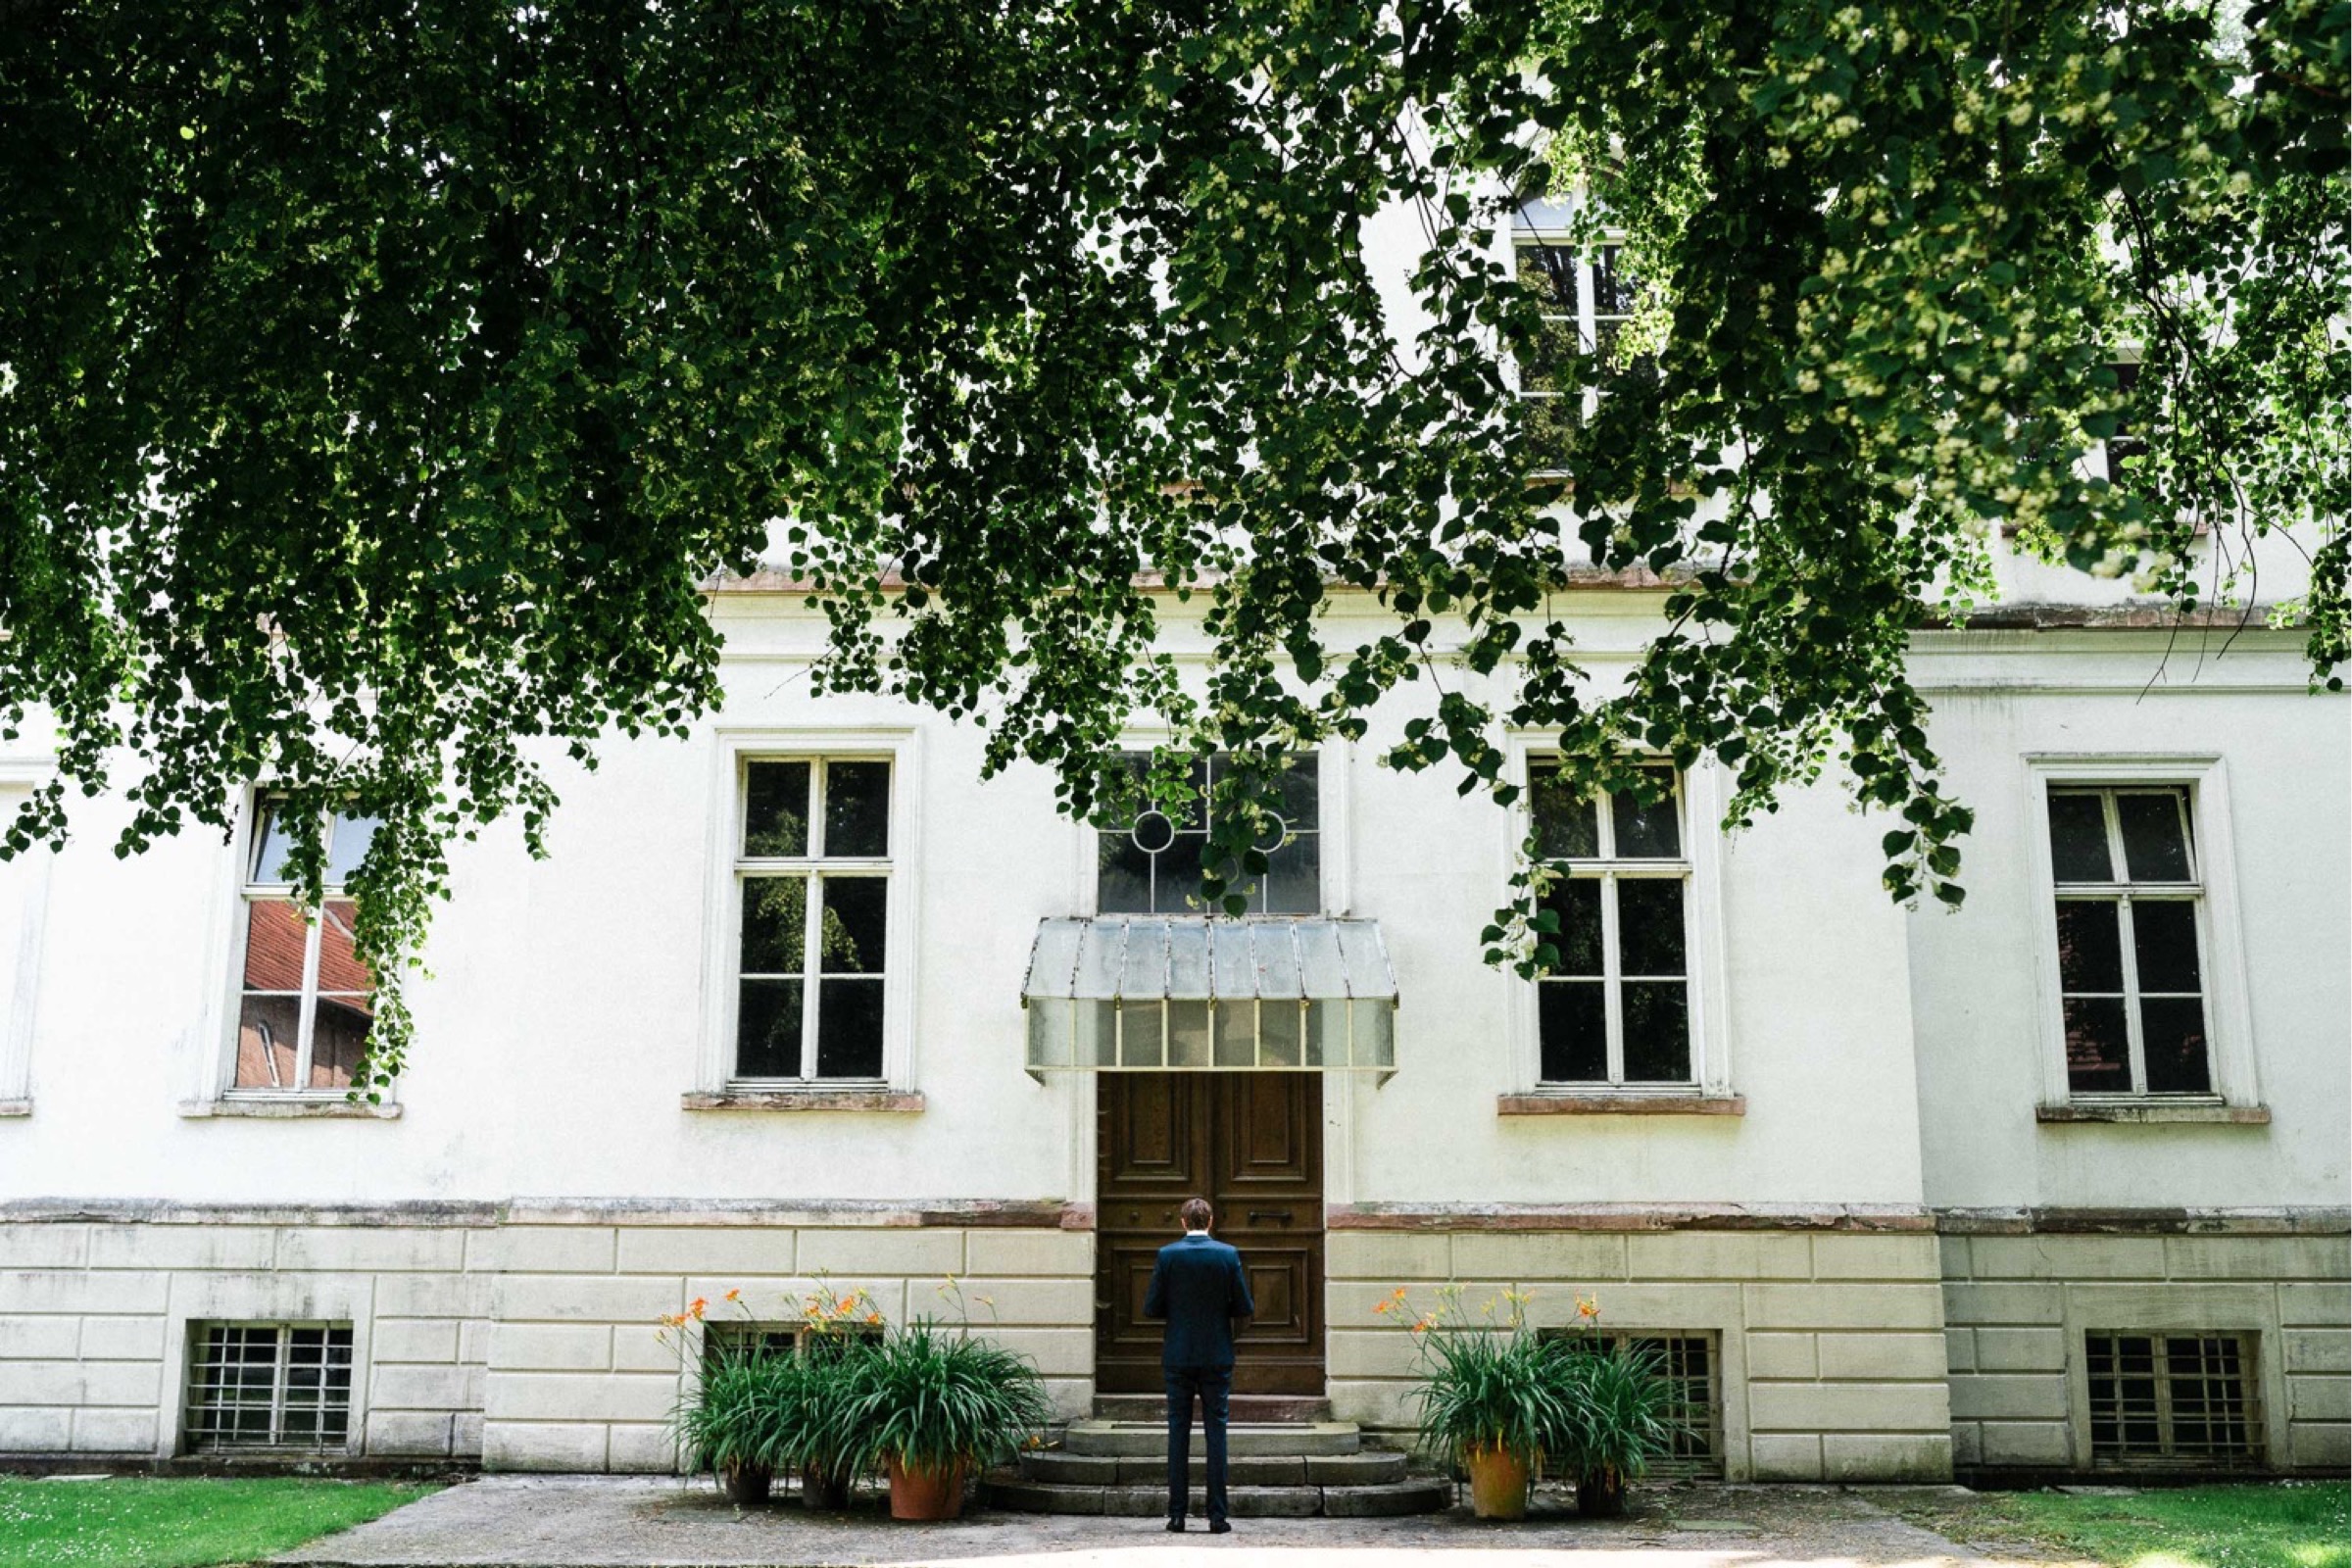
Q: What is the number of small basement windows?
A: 4